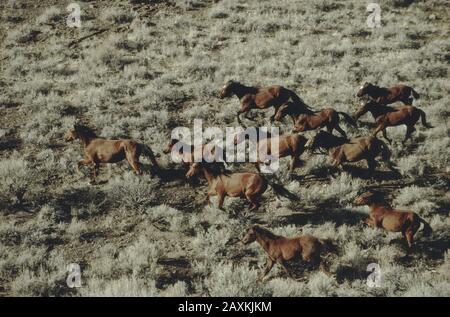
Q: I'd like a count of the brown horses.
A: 11